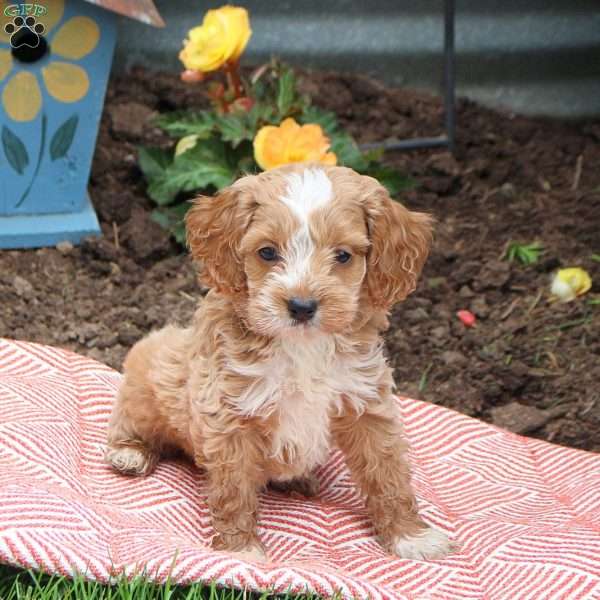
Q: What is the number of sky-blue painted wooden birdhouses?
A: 1